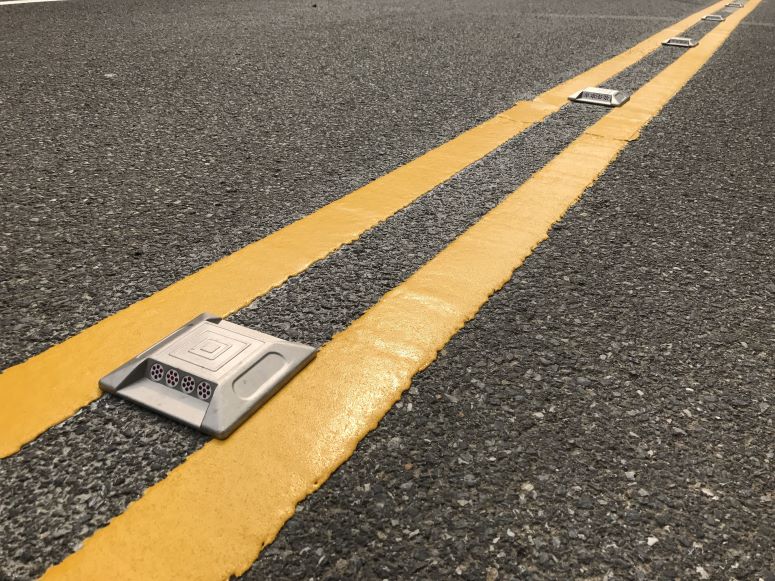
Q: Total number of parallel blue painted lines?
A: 0